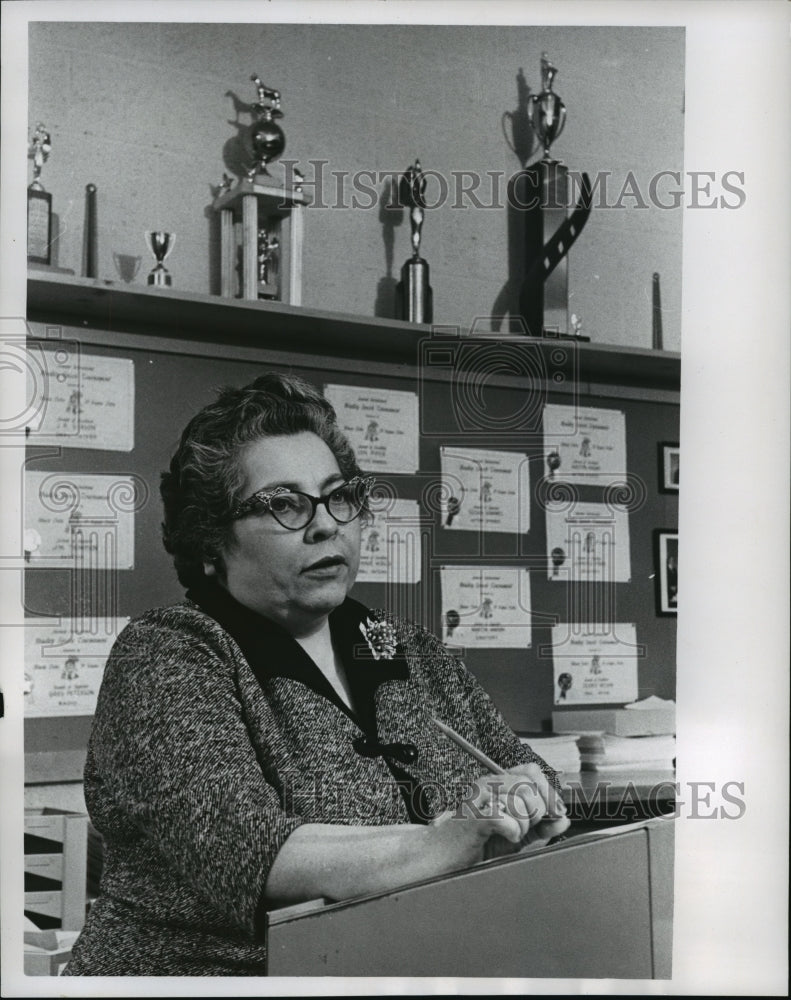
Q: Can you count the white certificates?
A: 10